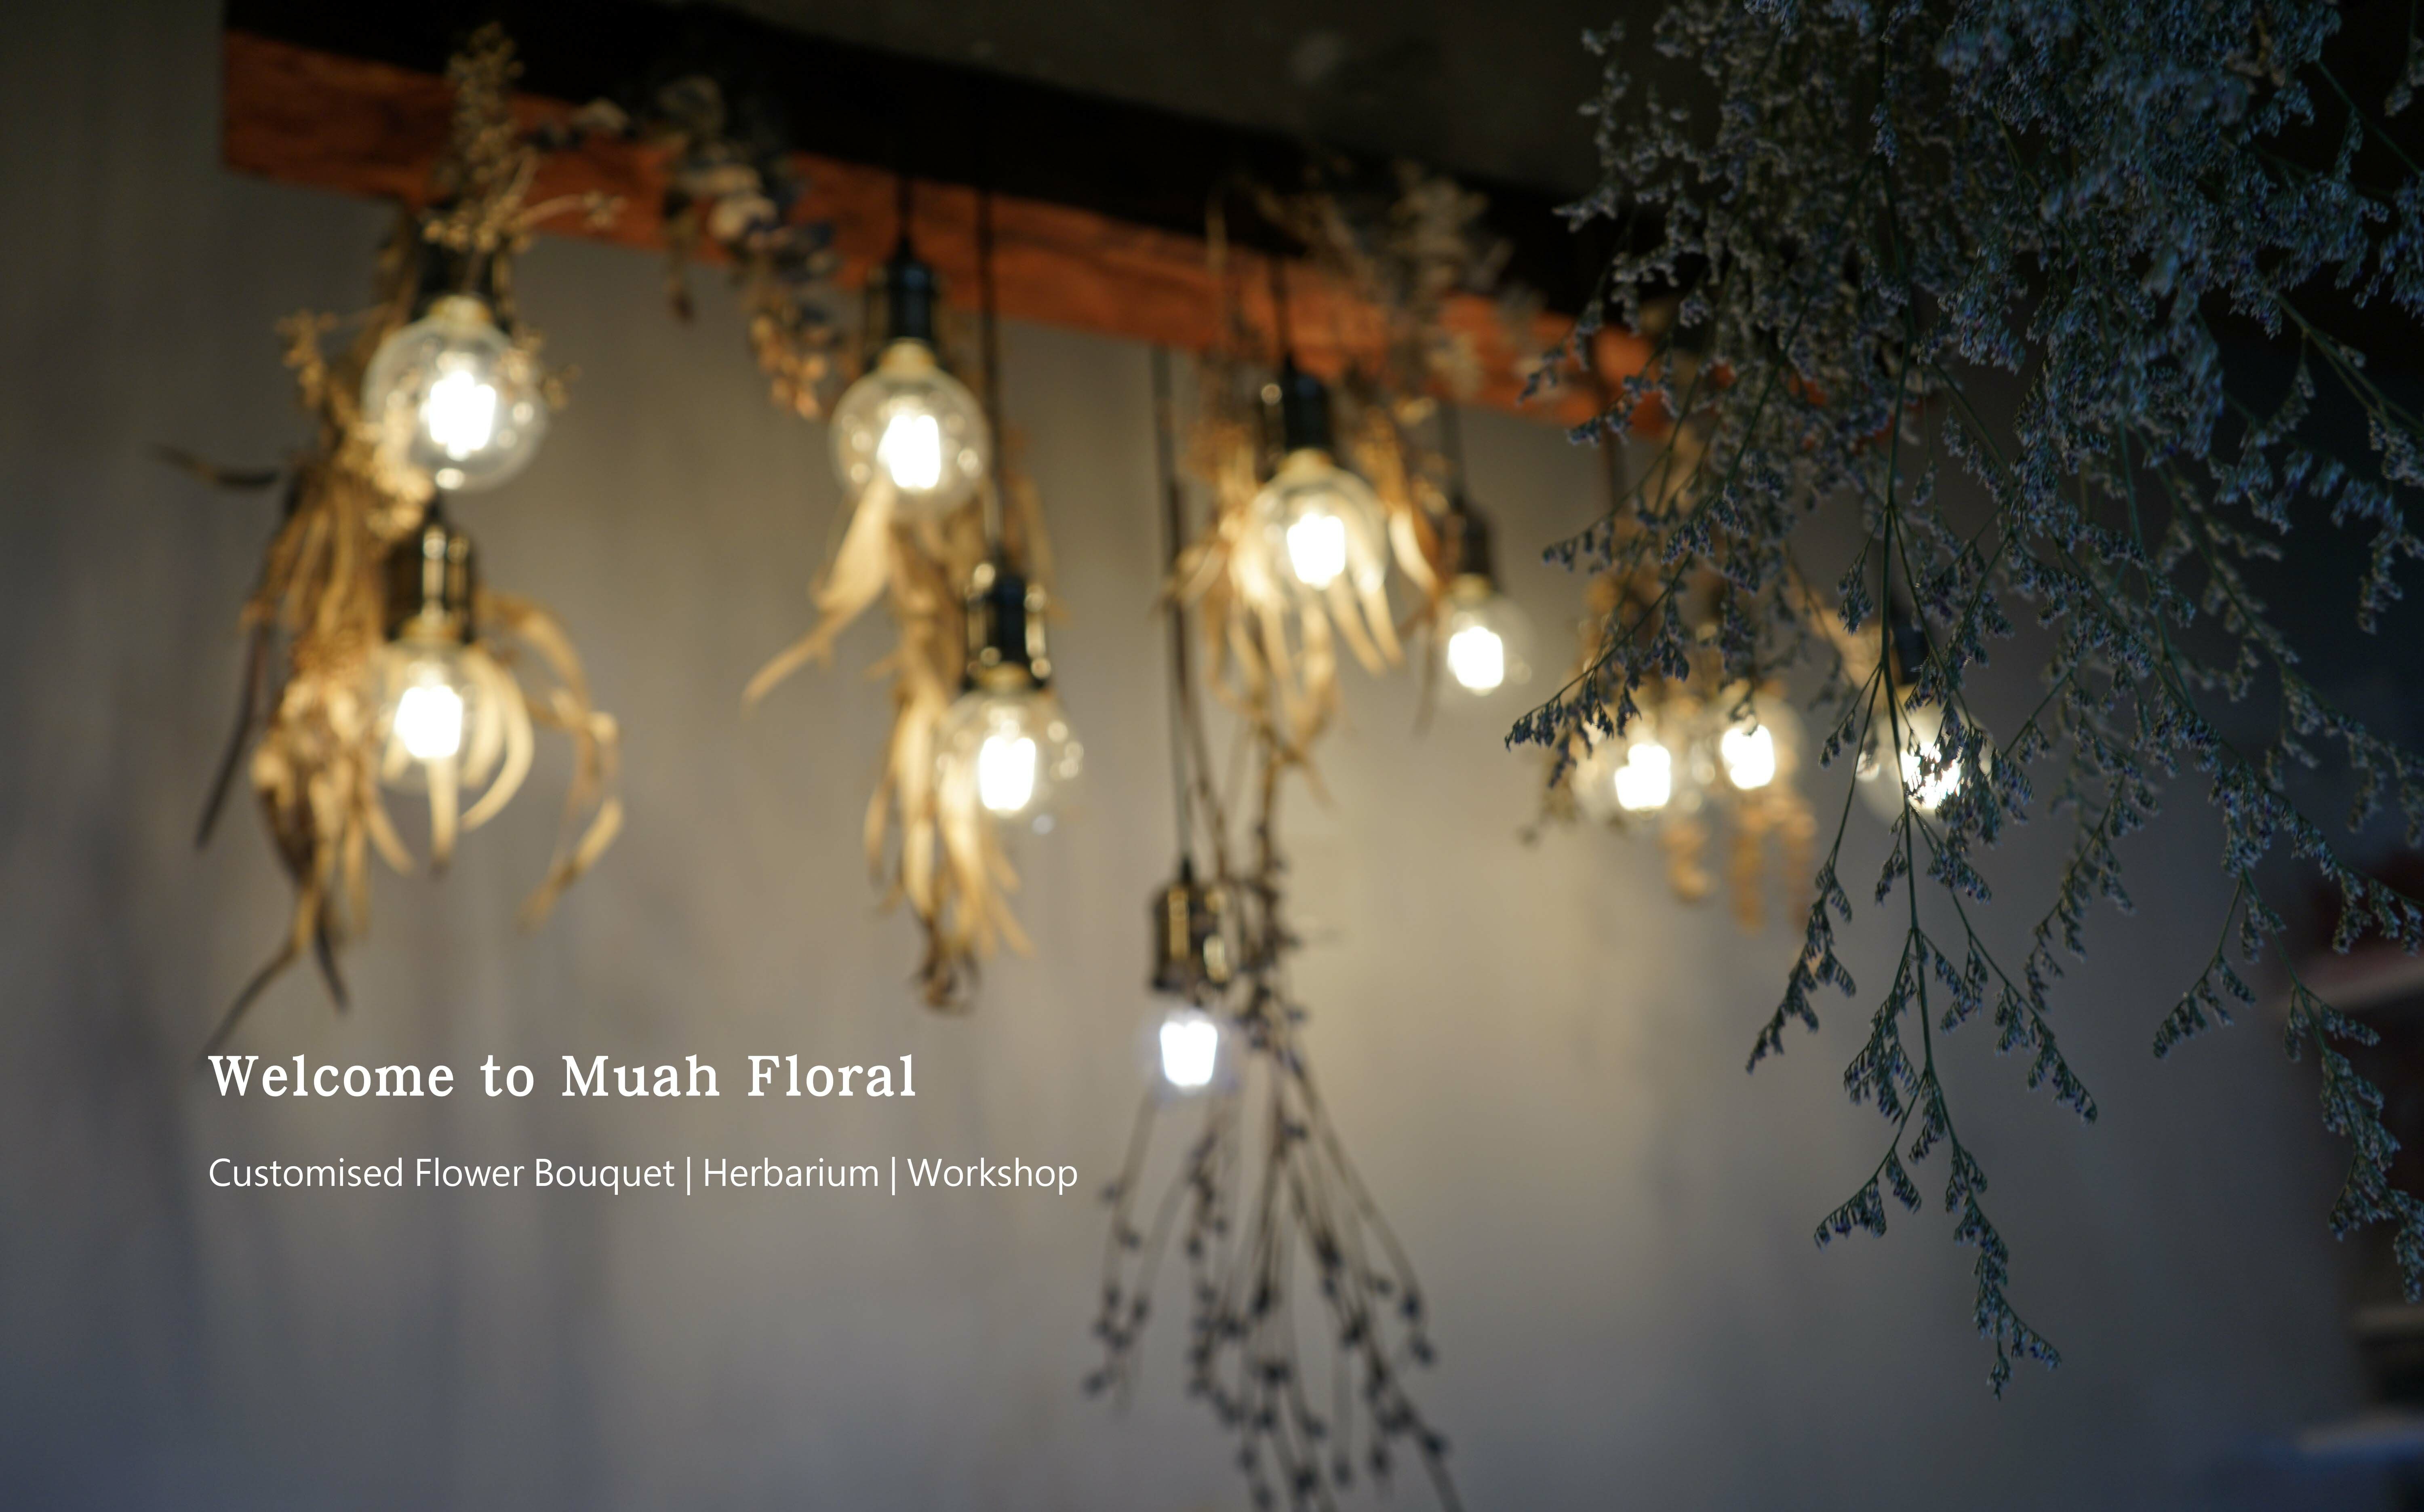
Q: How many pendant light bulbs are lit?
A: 10